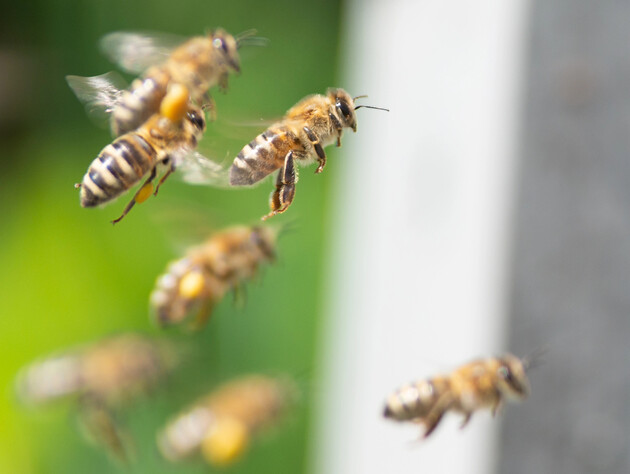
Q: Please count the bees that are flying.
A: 7